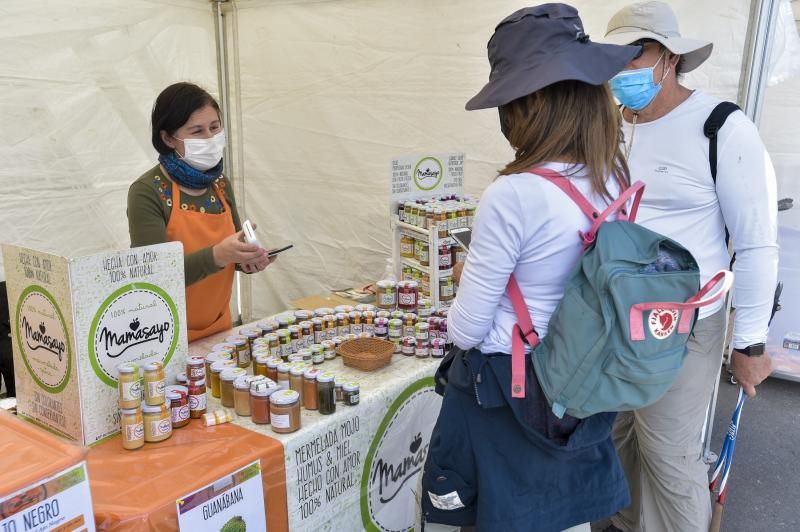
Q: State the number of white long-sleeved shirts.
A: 2